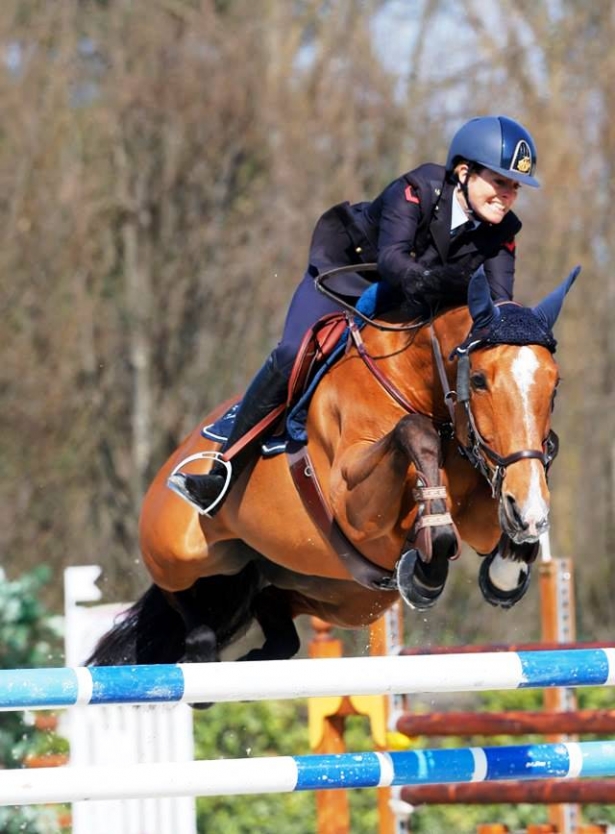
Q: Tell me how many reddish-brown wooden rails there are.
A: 3